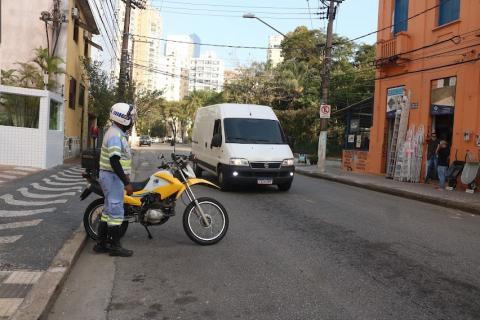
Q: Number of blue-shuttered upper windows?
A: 2